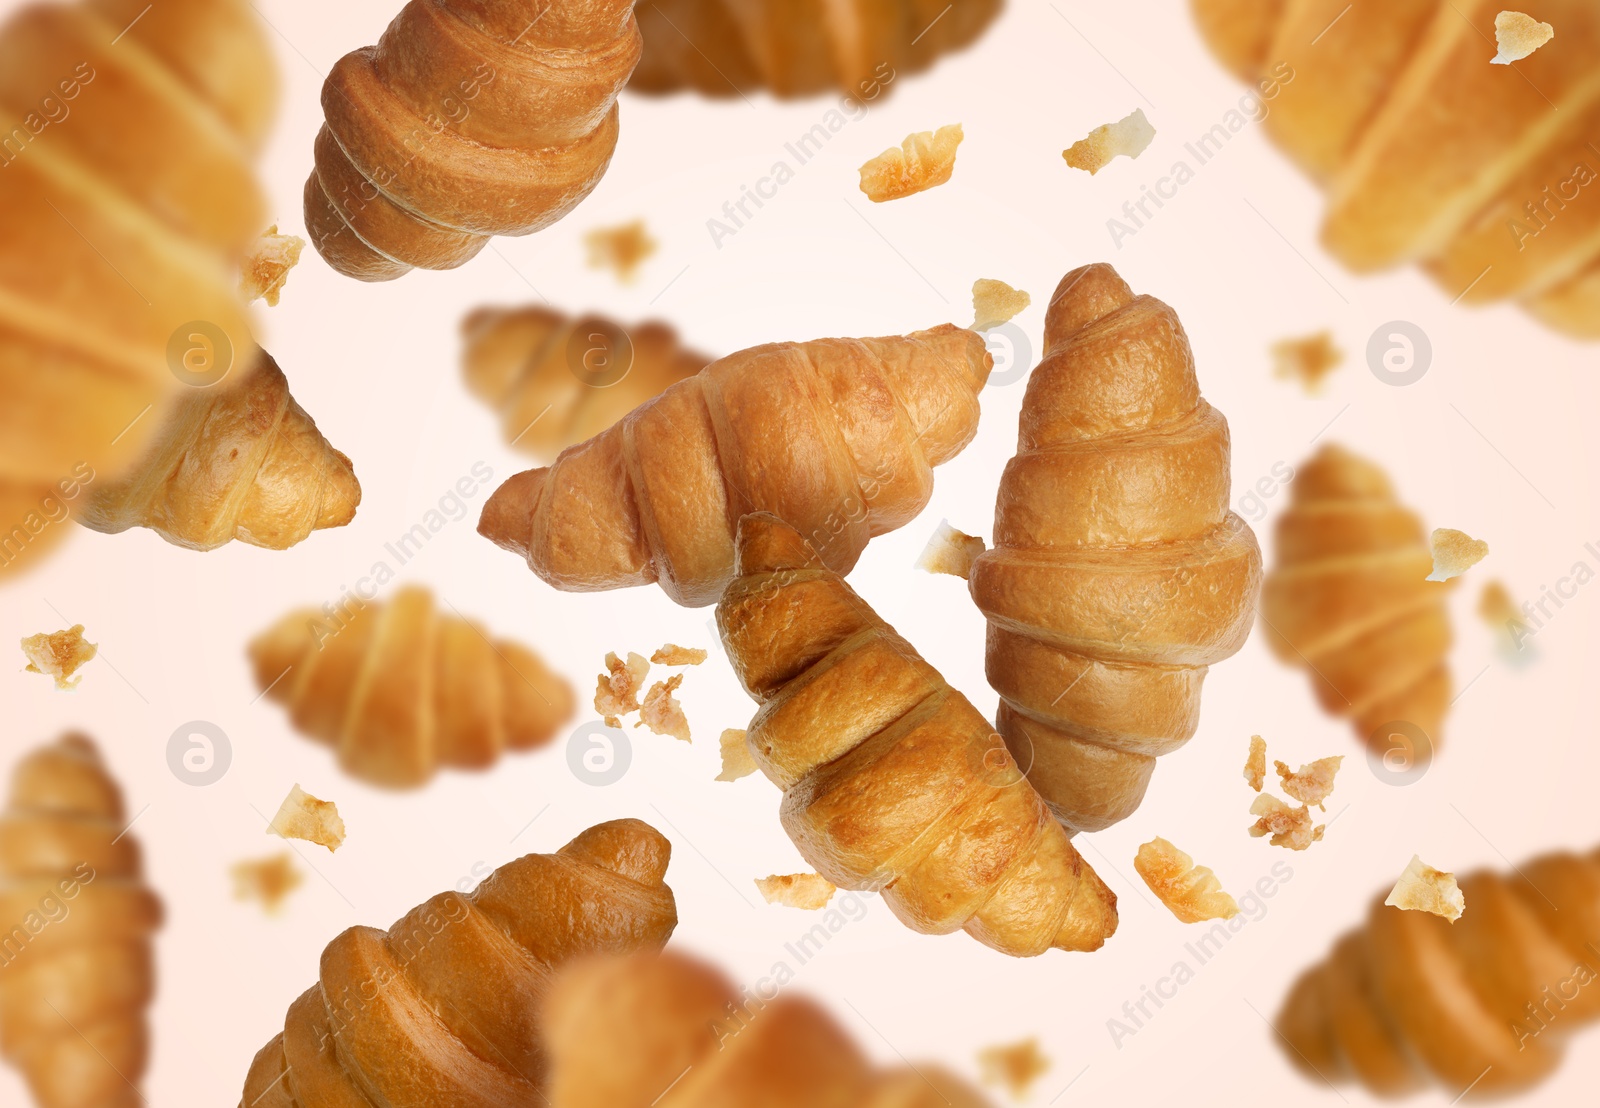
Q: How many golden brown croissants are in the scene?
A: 15